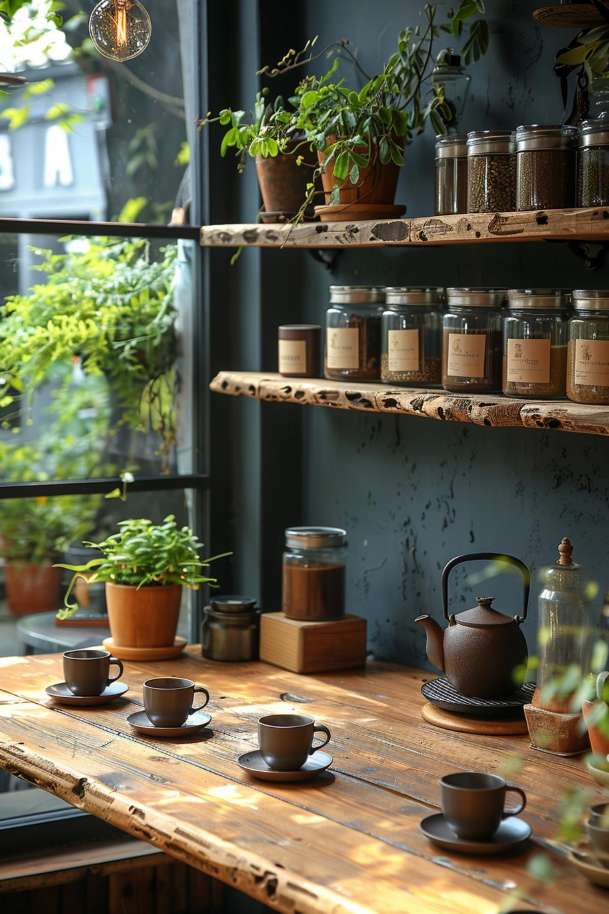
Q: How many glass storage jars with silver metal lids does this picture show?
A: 10